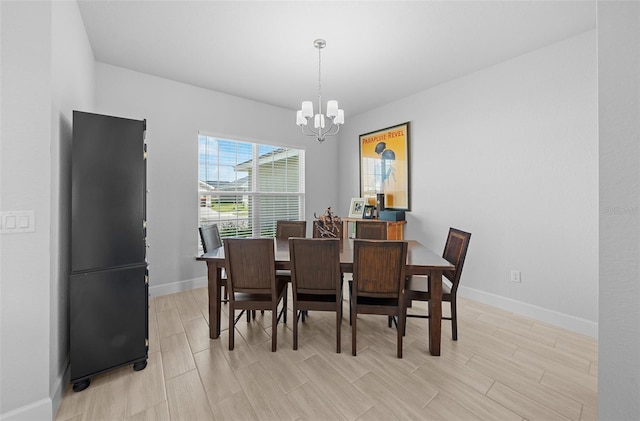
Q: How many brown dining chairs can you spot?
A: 8